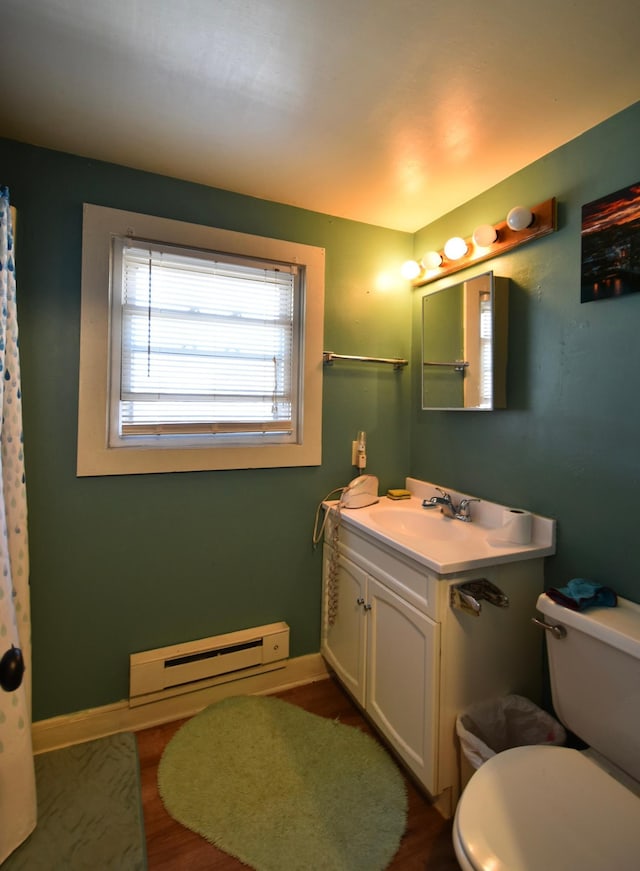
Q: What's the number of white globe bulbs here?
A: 5